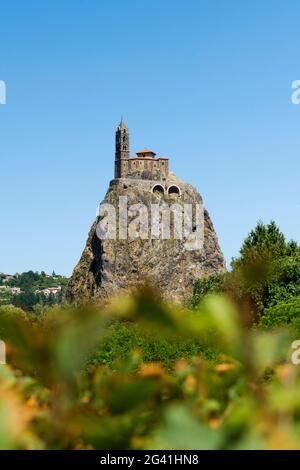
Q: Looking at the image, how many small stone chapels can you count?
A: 1